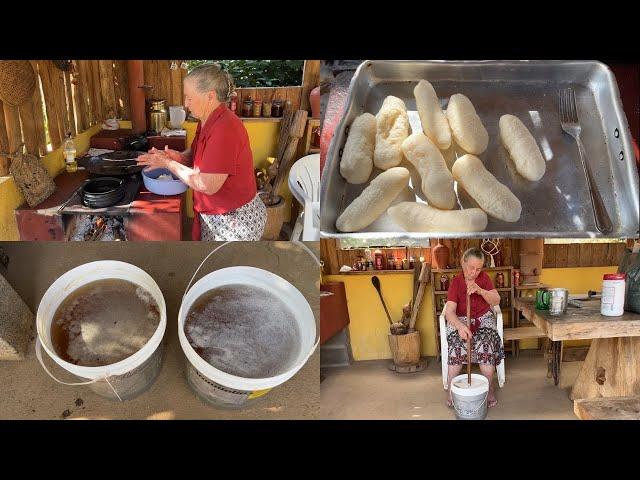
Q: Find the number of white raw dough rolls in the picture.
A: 9